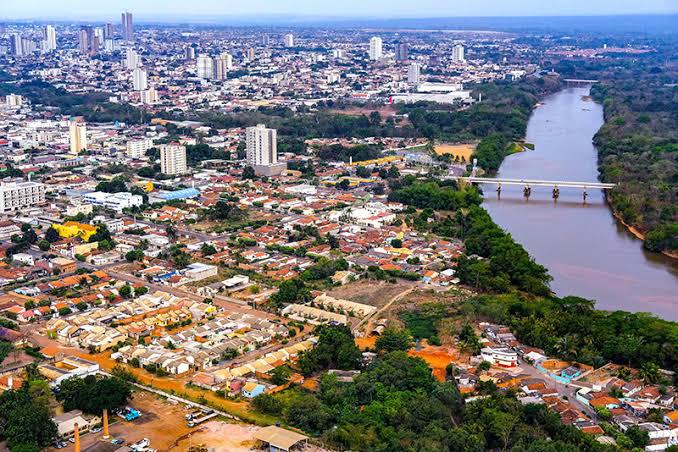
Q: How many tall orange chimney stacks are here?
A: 2